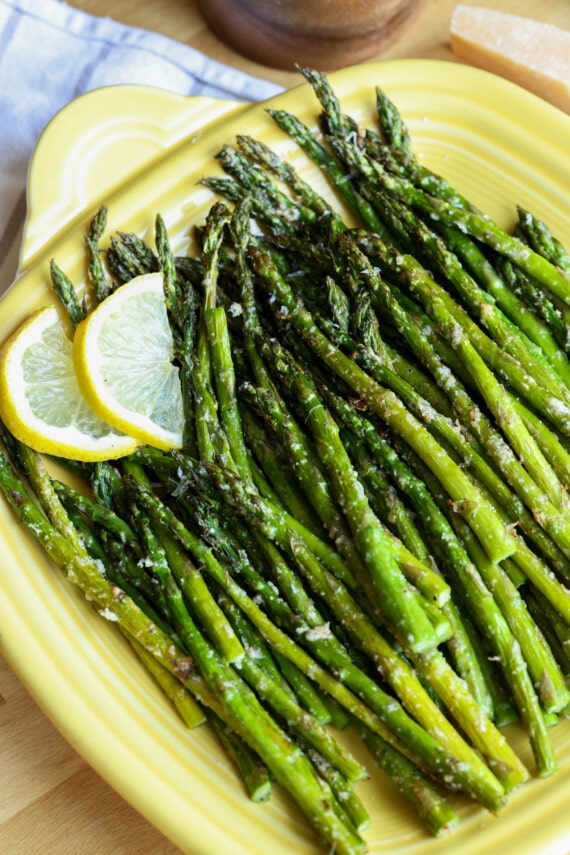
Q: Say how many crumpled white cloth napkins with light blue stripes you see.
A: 1